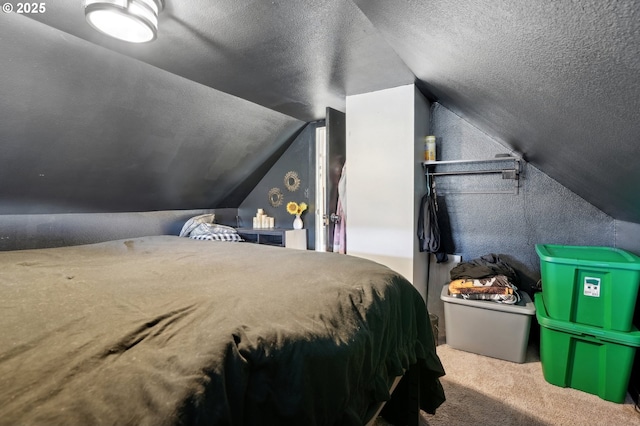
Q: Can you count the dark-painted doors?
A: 1